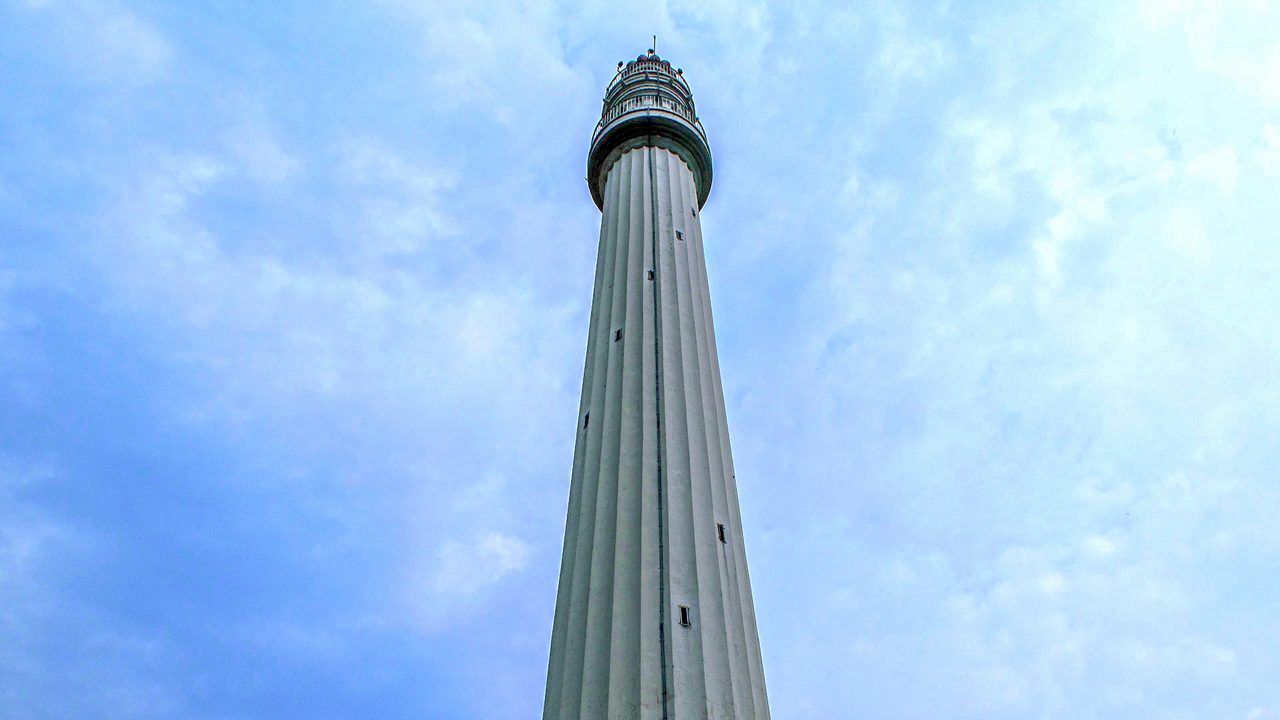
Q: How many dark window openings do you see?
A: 7